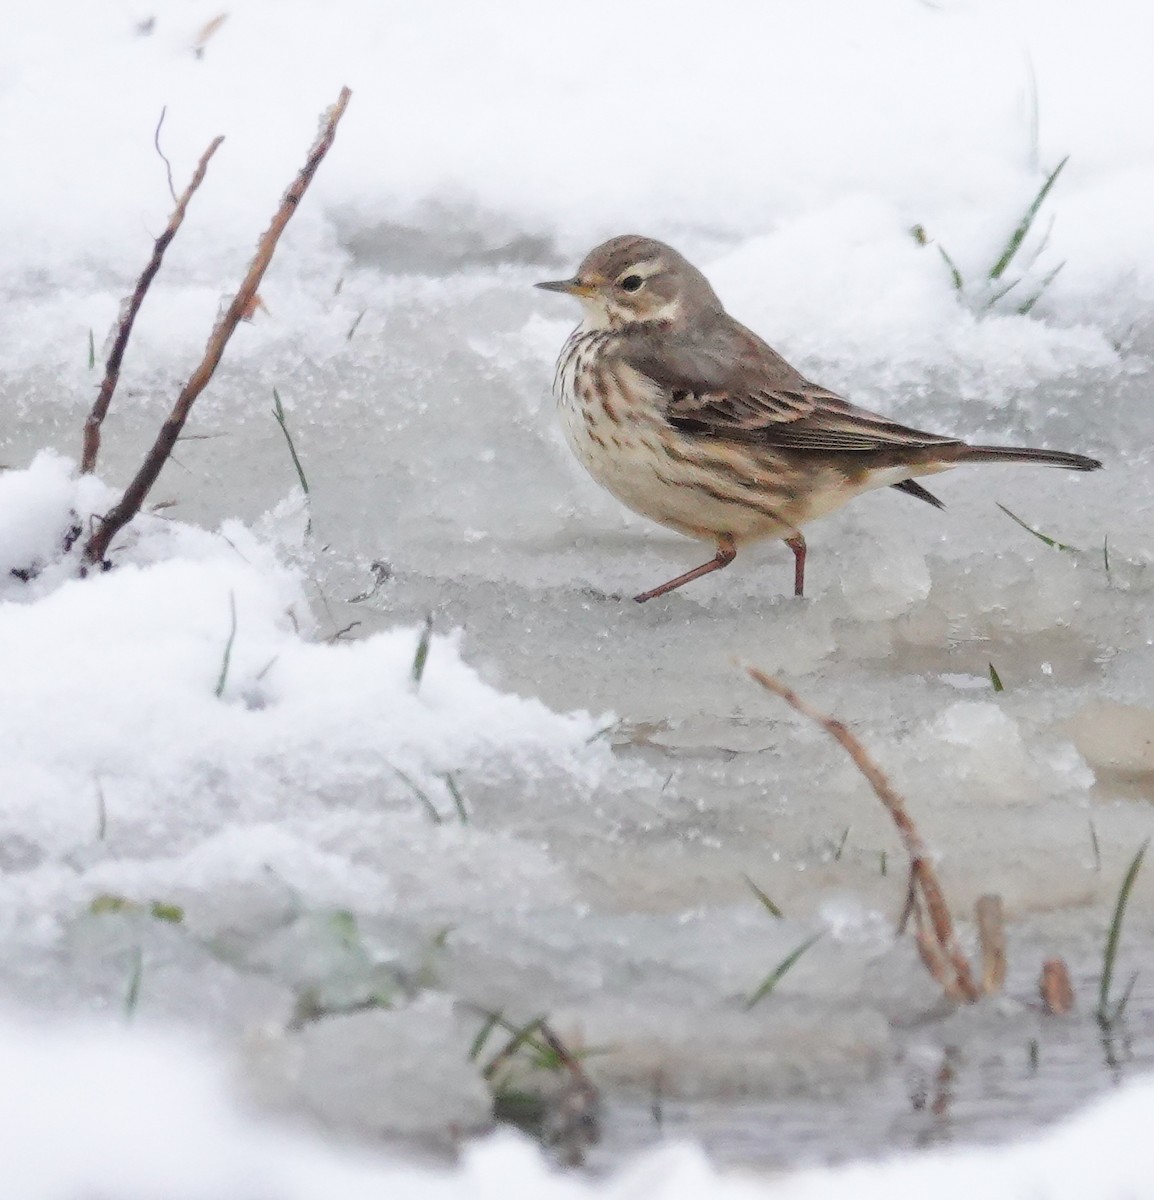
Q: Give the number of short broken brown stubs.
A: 2